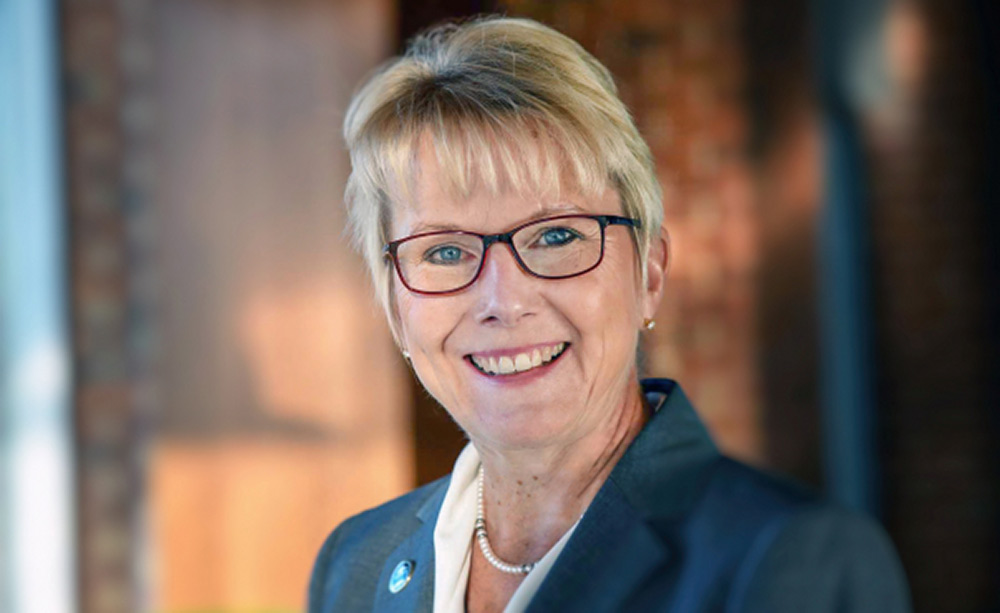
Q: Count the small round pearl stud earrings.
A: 2